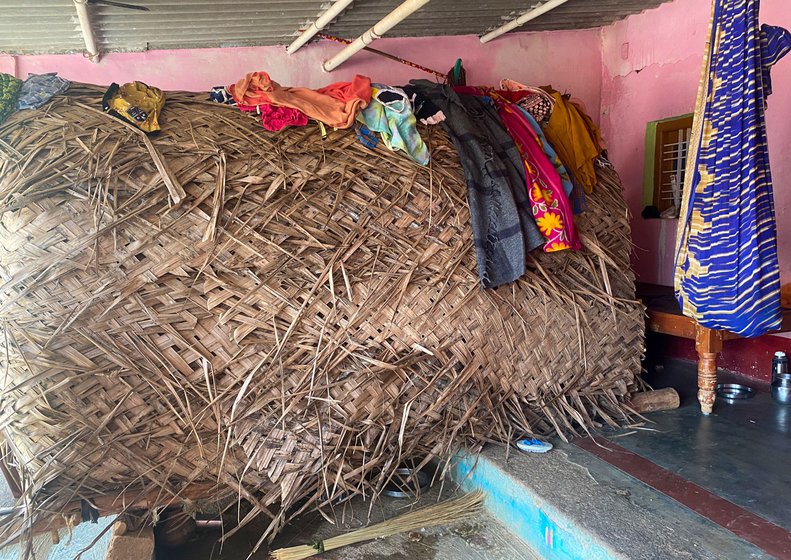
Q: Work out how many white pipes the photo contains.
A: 4